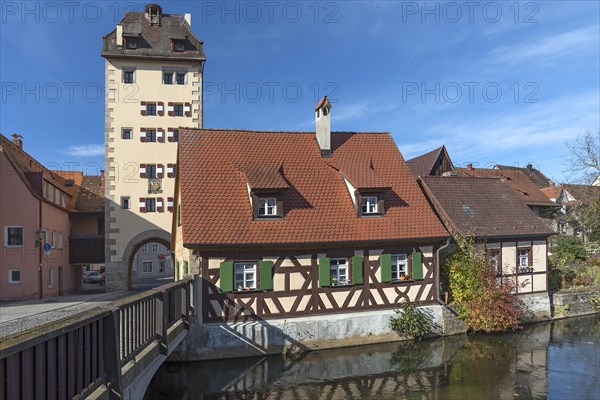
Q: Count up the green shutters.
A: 6